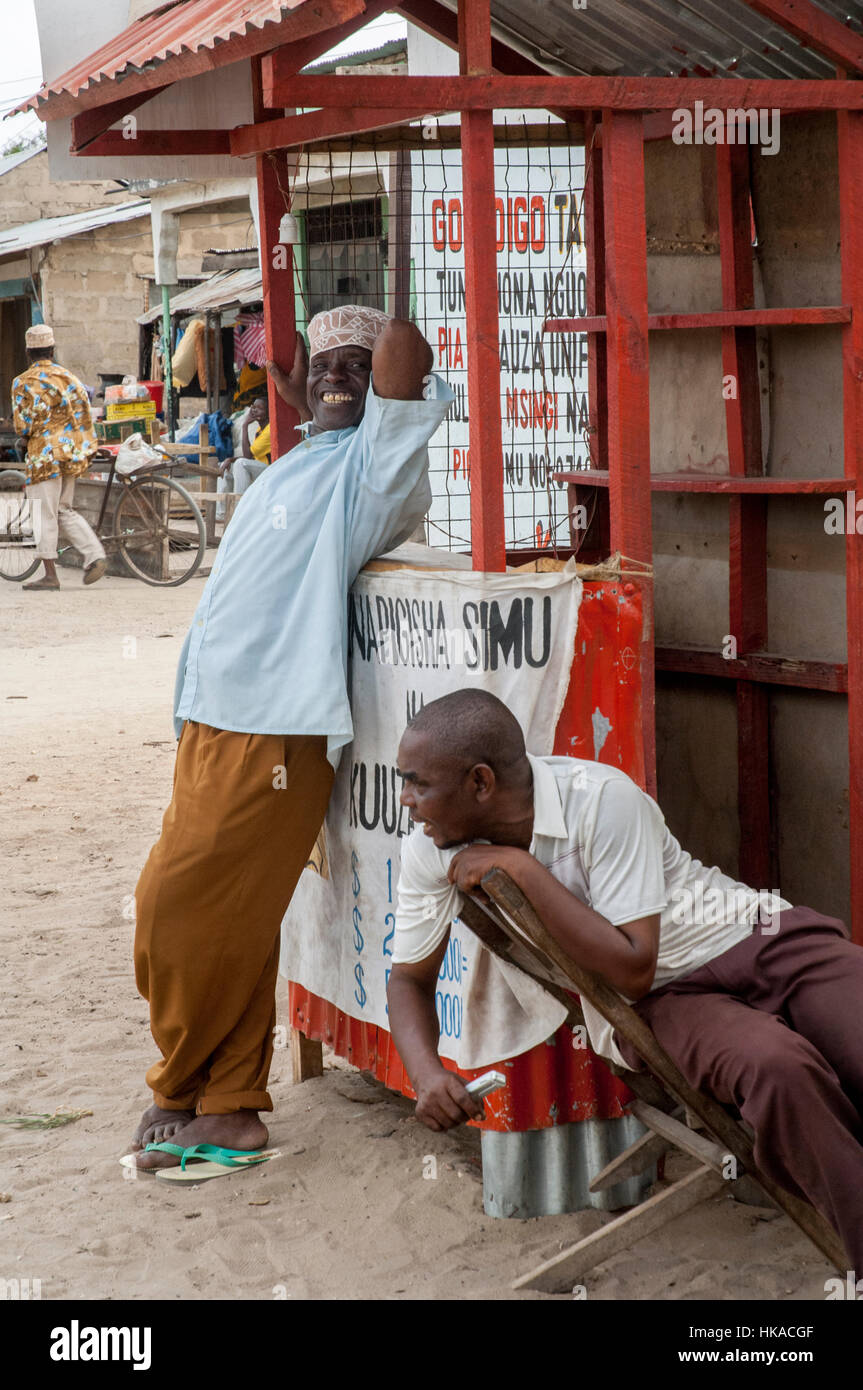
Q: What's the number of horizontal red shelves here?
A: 3